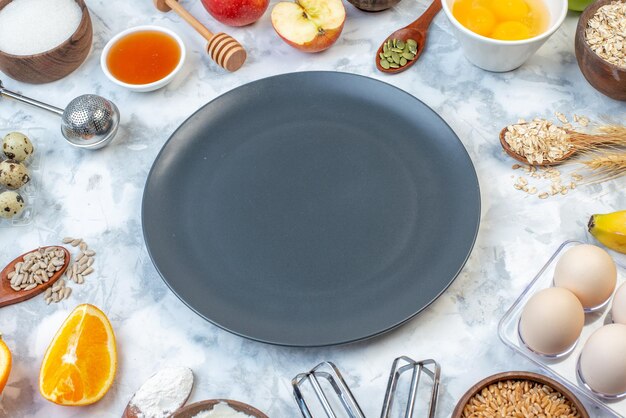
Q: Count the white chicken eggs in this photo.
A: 4